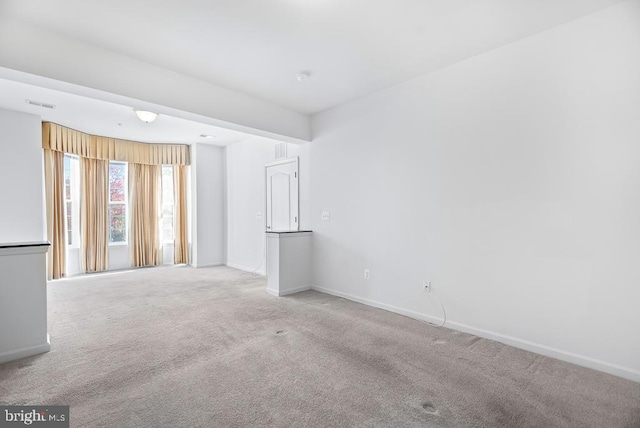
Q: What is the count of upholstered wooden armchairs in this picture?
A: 0